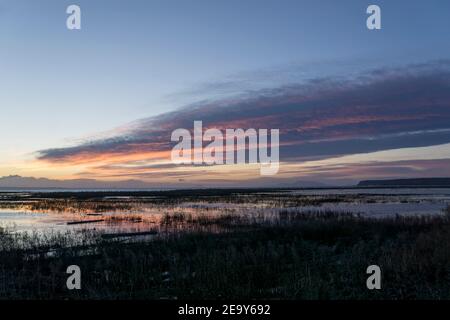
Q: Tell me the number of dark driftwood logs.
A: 3